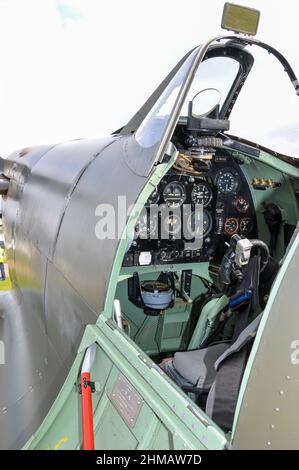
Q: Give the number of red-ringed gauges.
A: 2